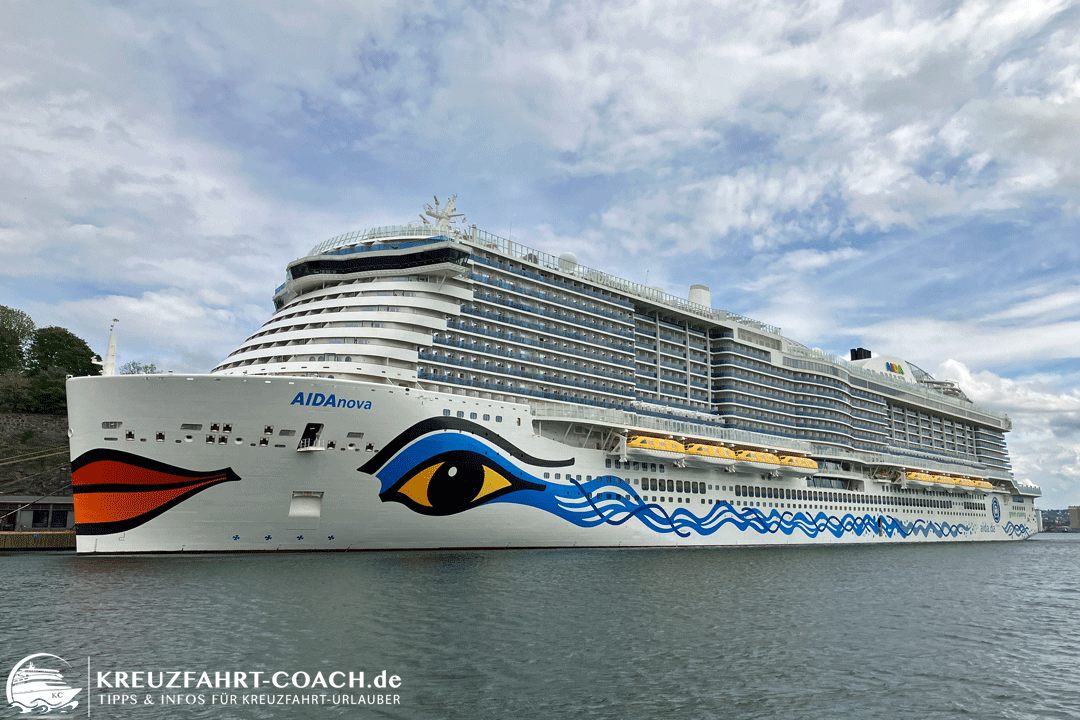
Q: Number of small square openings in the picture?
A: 10